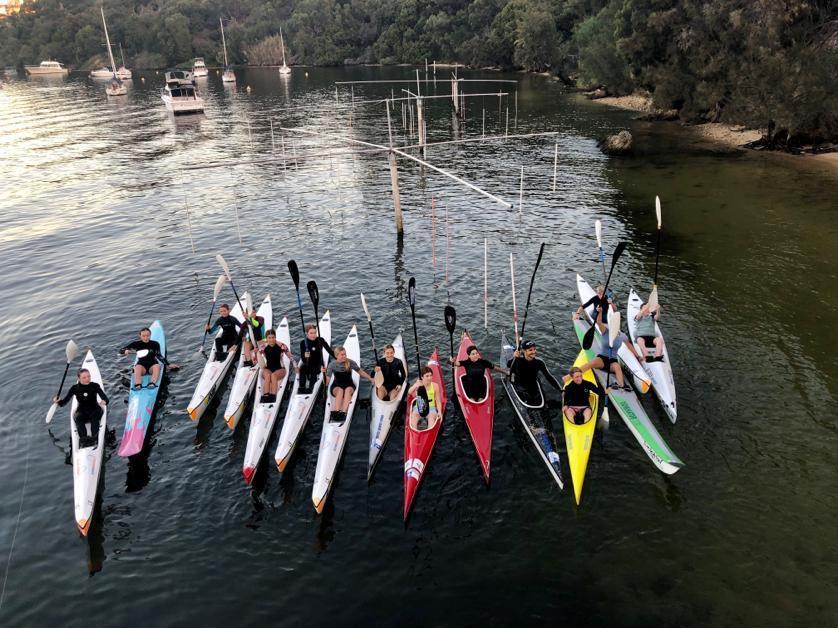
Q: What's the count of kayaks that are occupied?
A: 15